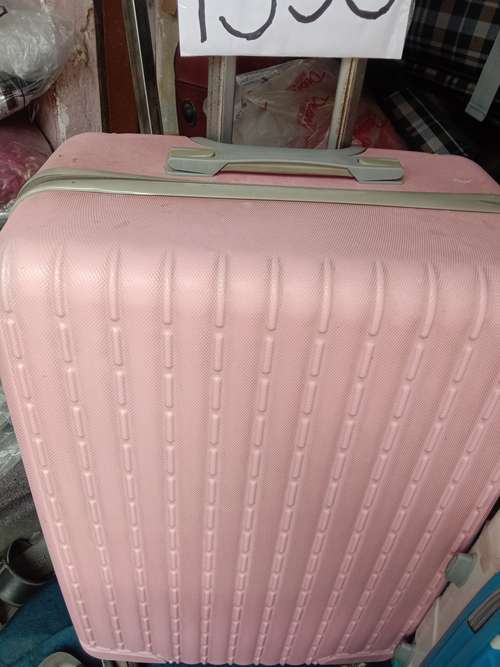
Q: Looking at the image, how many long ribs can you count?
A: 10